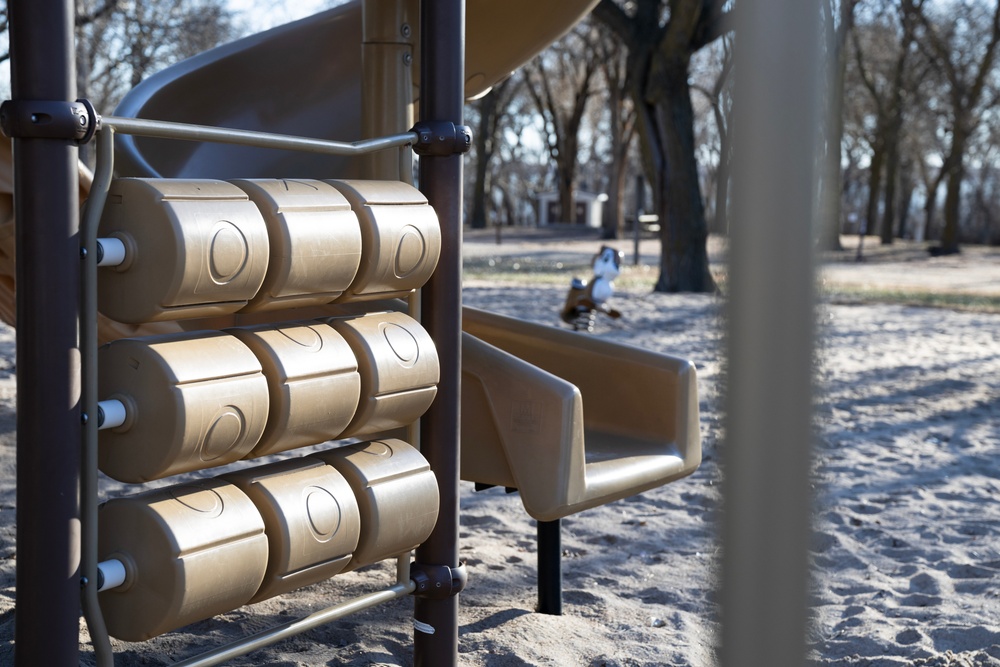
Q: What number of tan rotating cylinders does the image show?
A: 9